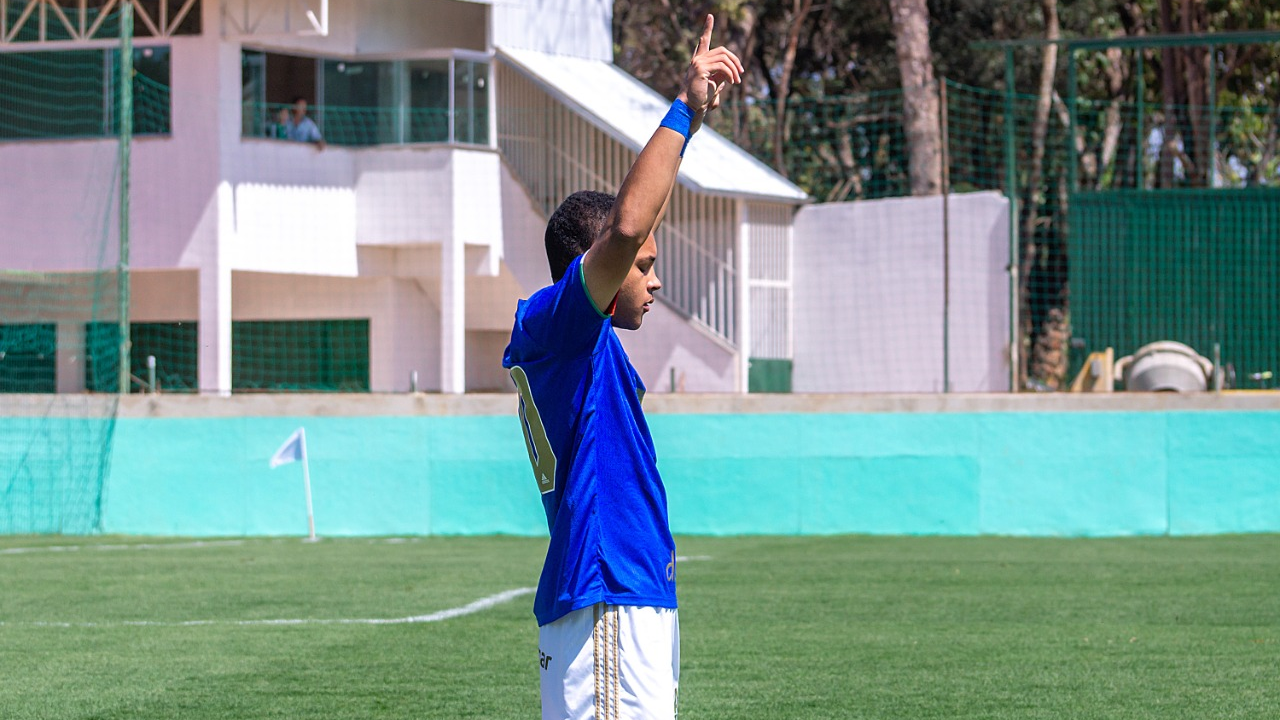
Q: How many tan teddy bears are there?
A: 0